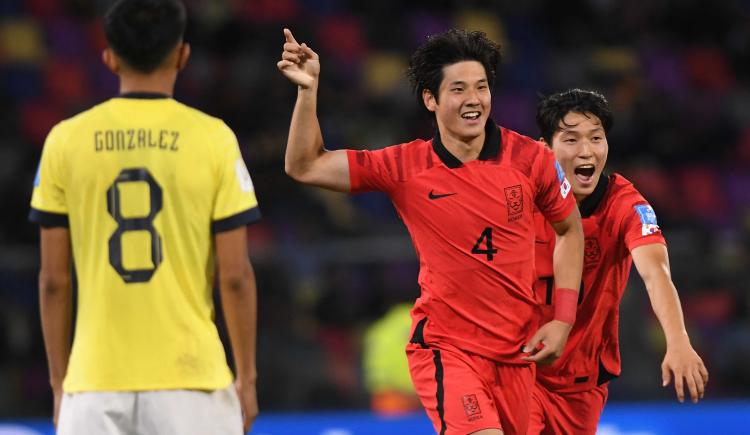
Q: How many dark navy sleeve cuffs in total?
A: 2